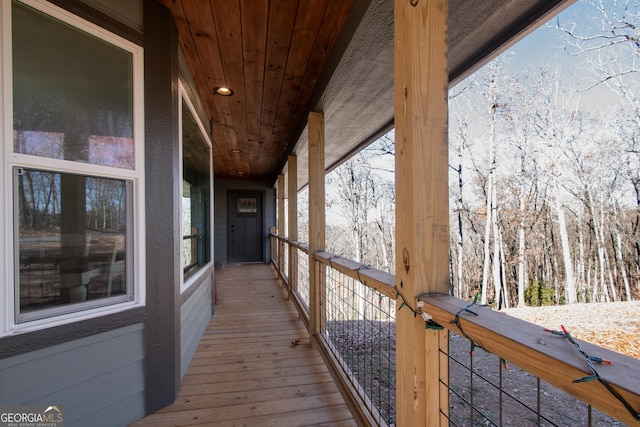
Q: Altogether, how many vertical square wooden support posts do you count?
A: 4